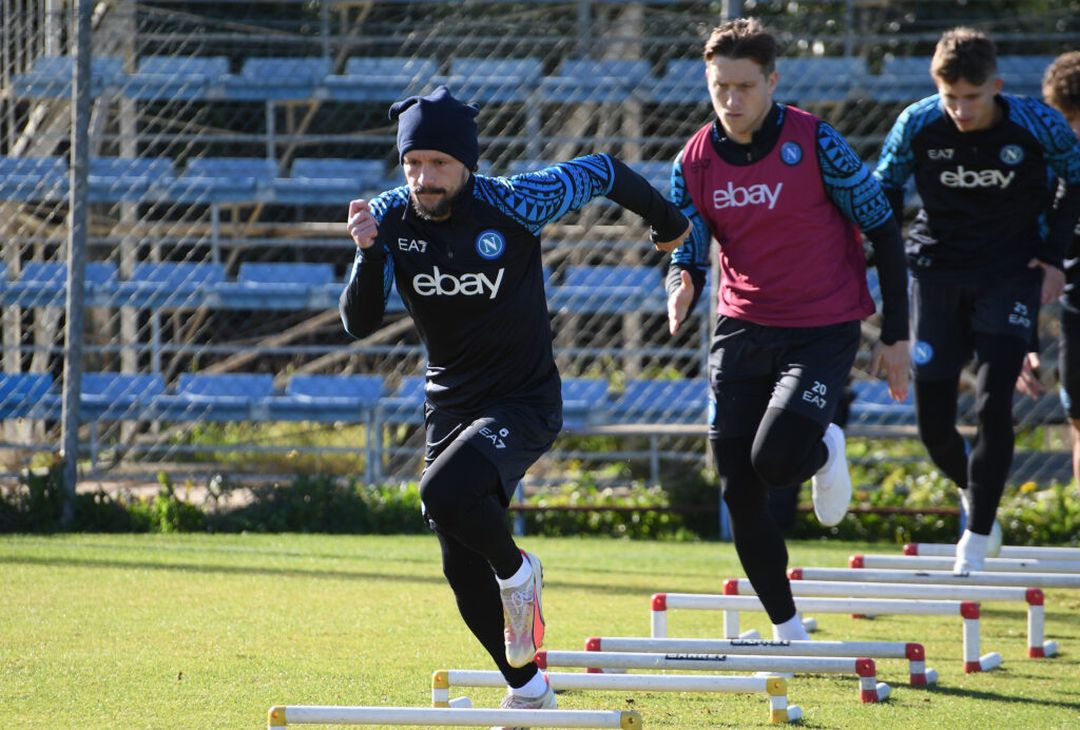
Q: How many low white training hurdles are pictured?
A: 9